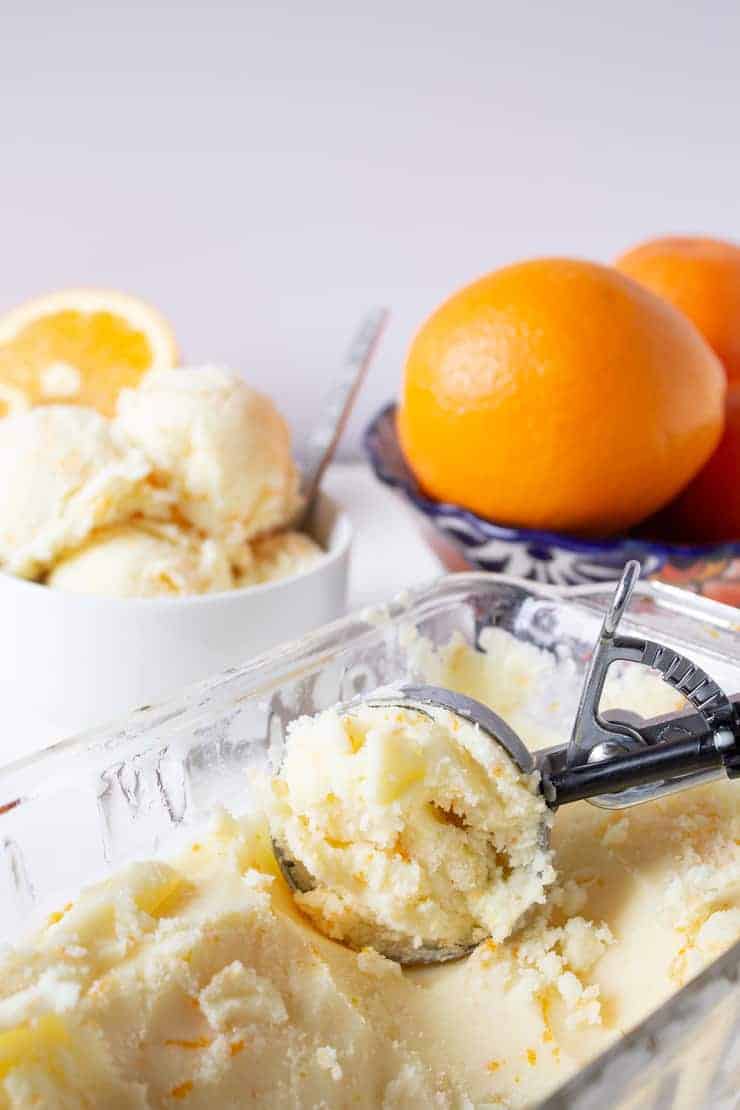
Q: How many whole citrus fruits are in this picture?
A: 3